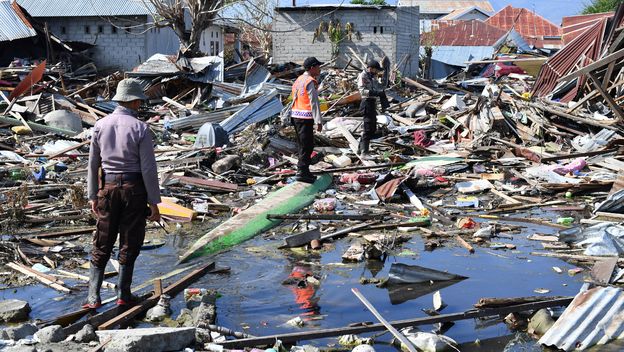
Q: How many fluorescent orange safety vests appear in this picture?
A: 1